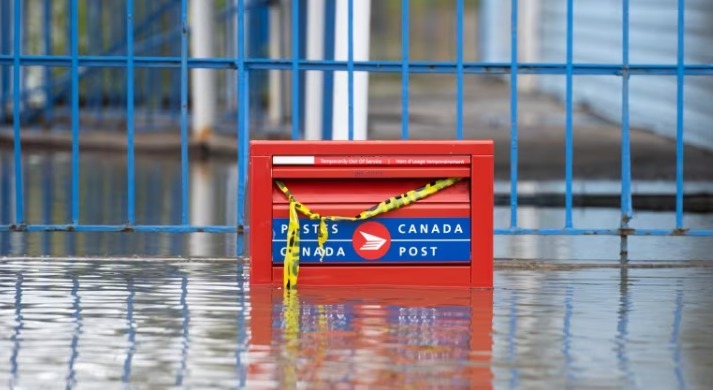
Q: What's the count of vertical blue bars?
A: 13